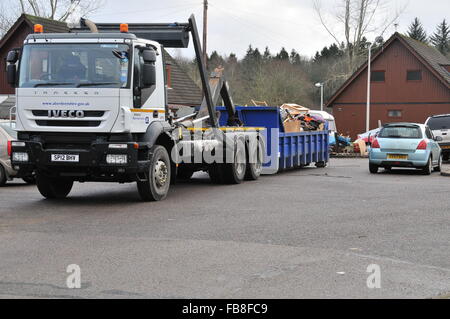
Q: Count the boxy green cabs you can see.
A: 0